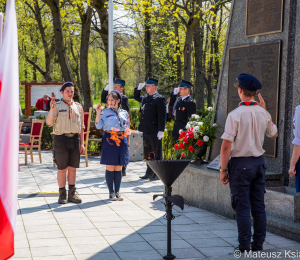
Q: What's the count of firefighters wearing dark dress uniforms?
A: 3